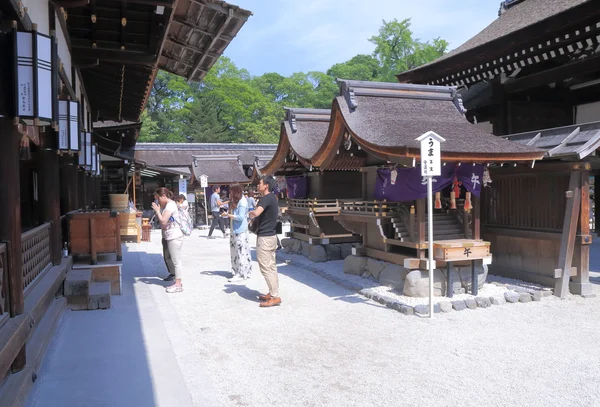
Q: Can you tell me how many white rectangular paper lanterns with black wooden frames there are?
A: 5